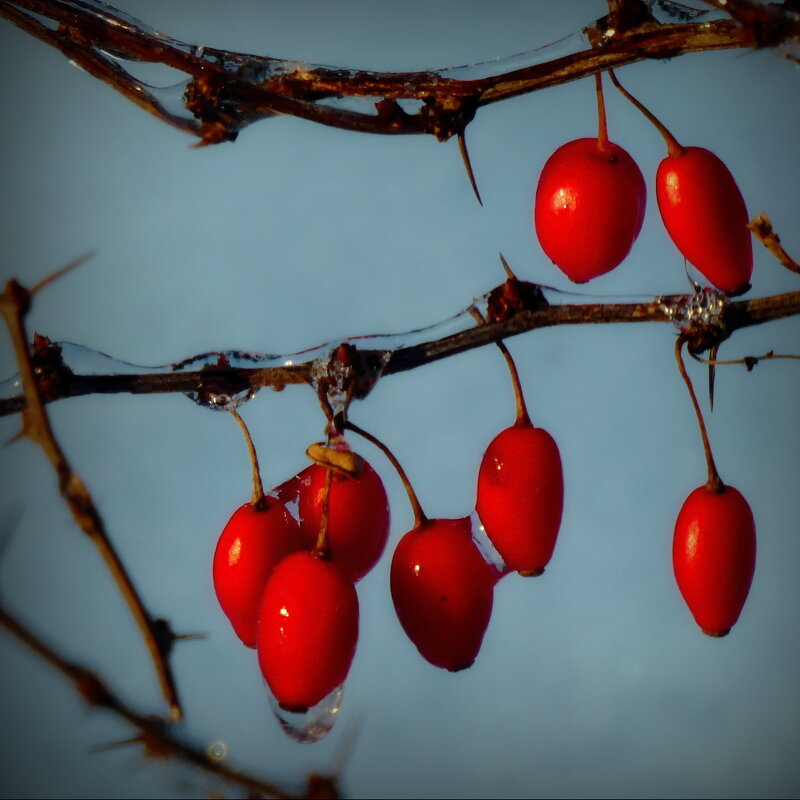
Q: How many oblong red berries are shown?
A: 8